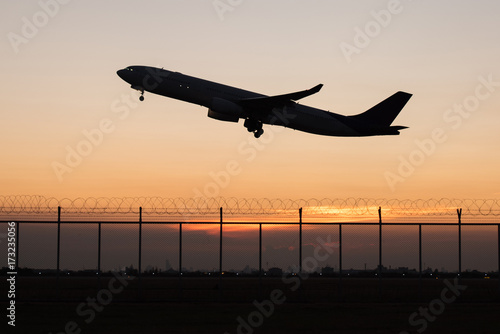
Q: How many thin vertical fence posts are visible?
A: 13